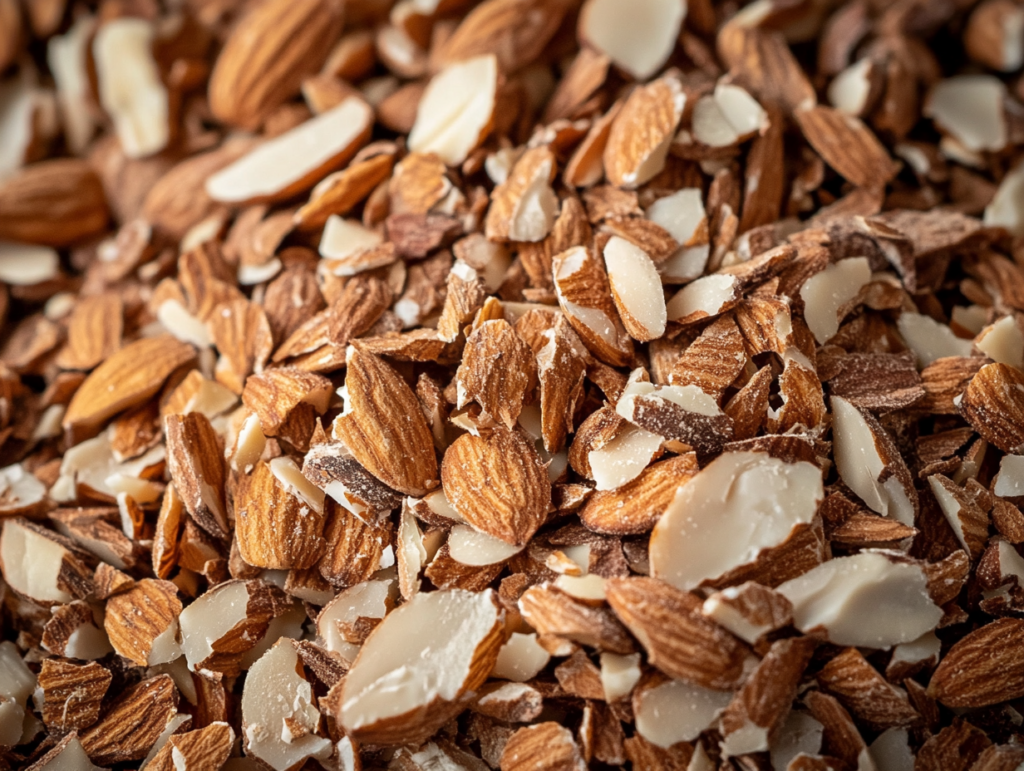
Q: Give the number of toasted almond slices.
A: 0